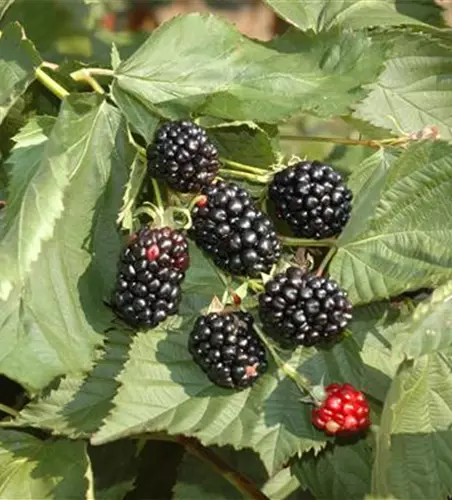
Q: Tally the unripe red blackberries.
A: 1